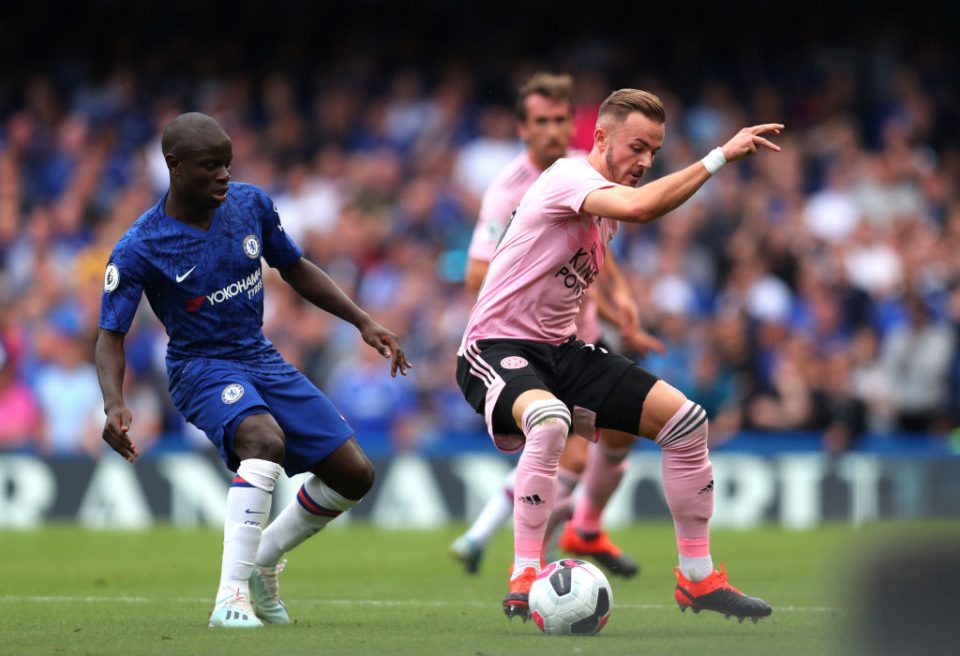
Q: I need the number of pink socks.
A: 4